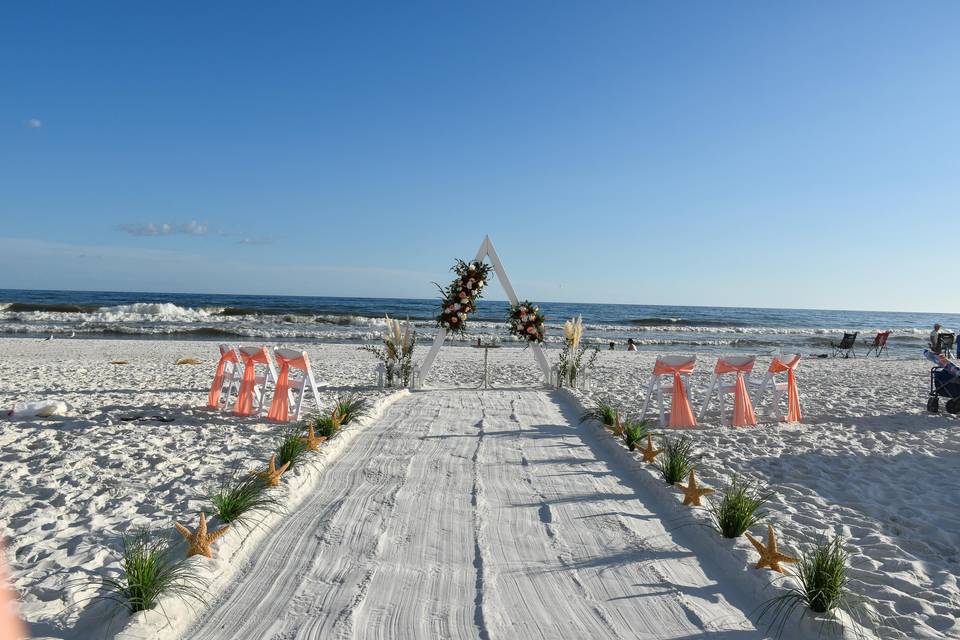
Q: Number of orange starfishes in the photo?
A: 8